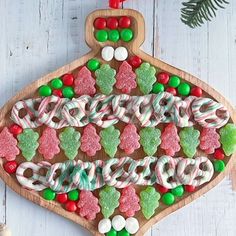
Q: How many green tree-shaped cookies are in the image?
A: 10